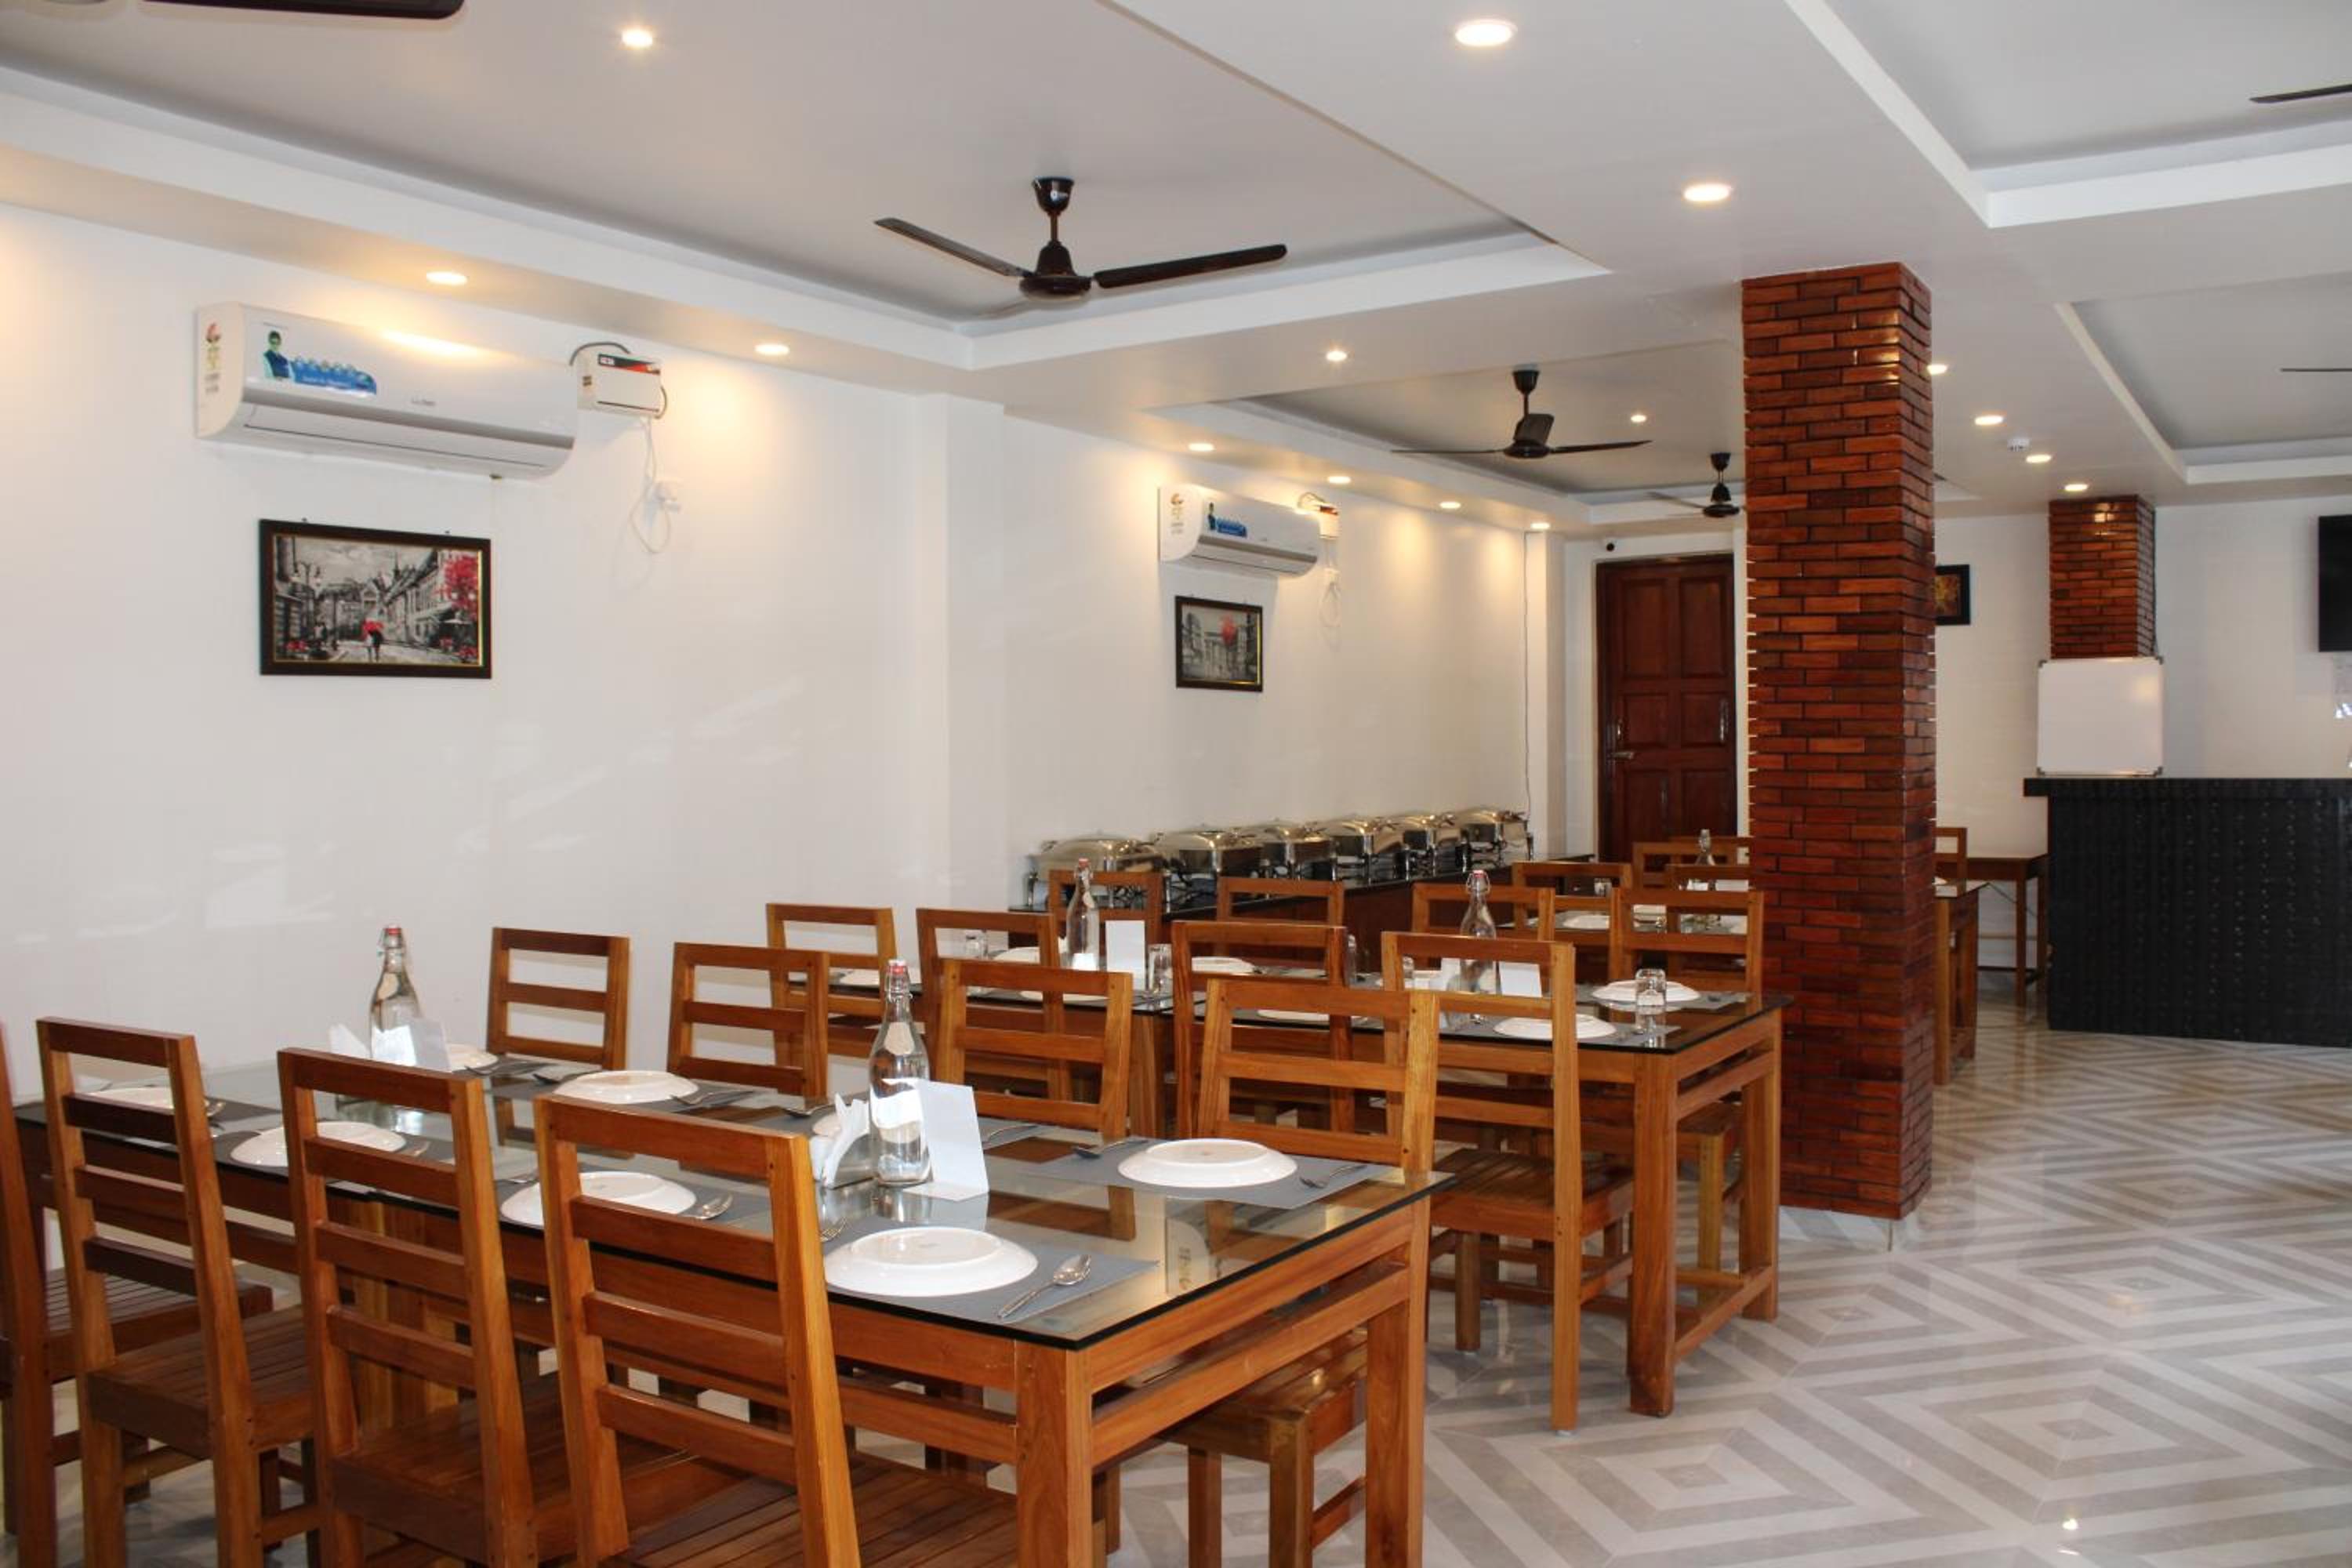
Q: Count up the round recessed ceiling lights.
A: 15